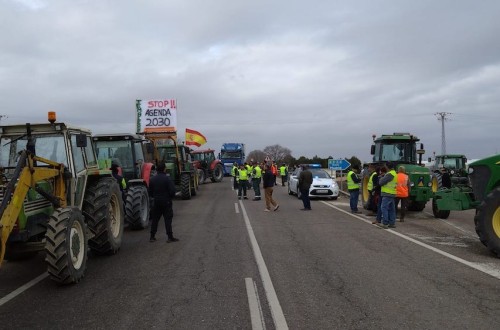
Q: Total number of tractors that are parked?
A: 7